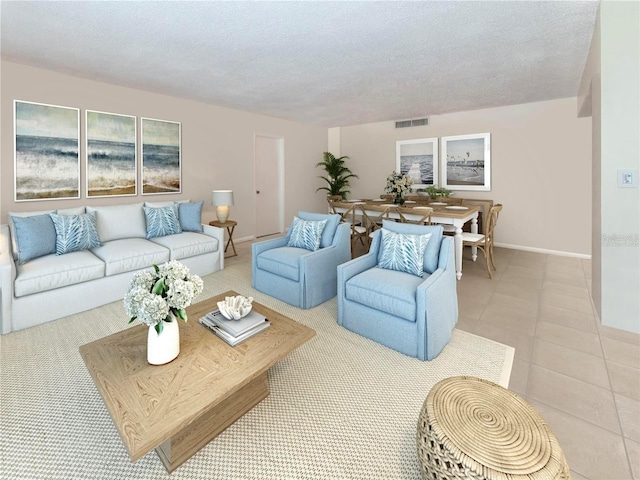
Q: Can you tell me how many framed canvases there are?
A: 5